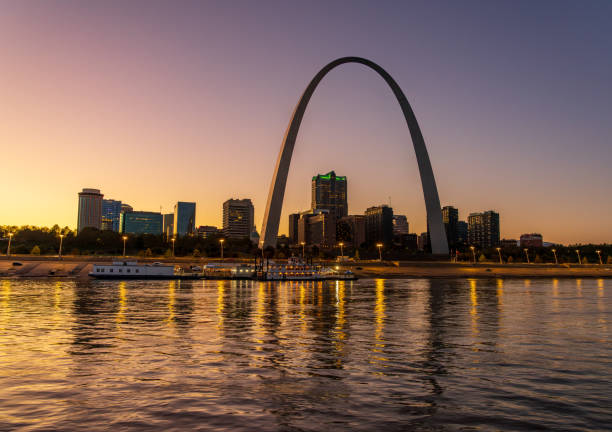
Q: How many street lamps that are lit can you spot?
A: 15